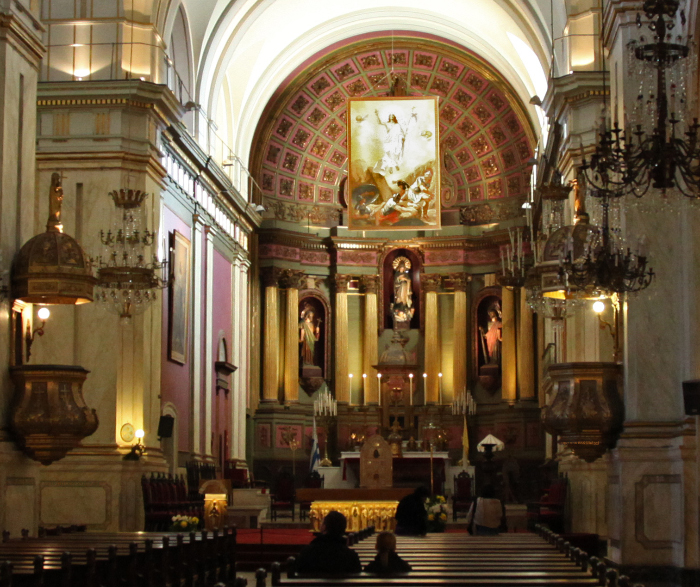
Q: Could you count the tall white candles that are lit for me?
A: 6